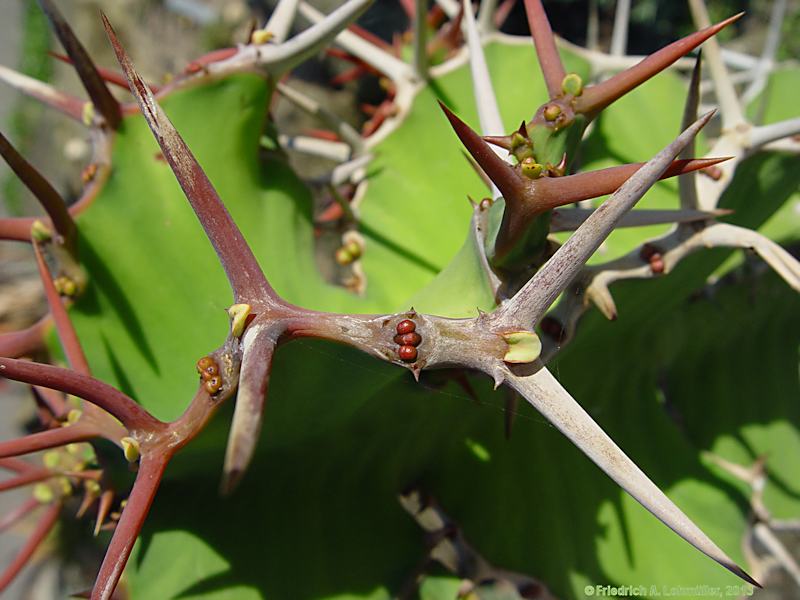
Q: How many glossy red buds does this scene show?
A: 3